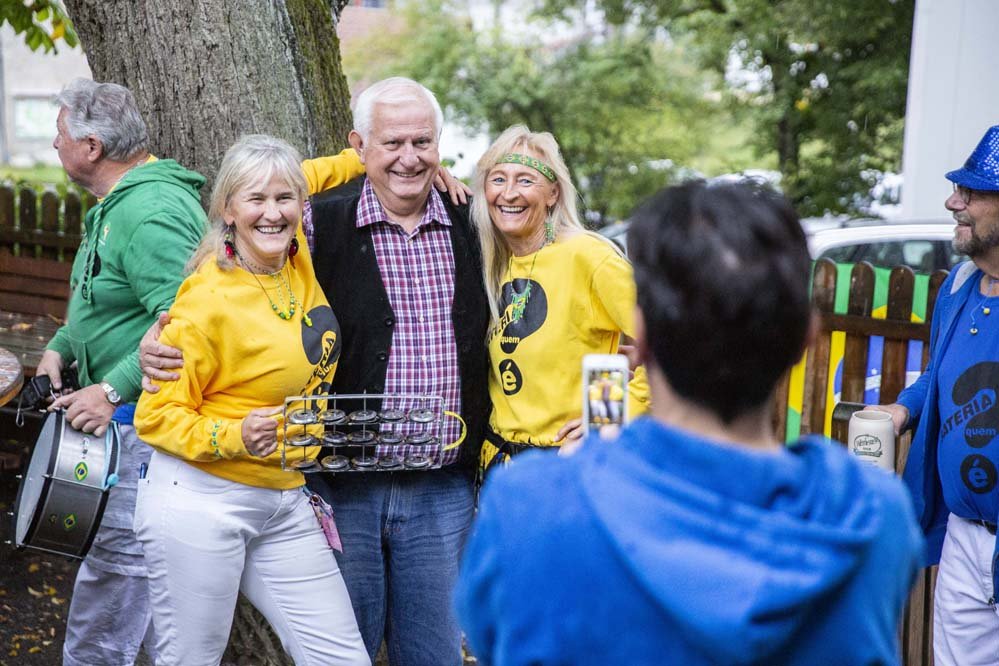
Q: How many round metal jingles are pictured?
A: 15